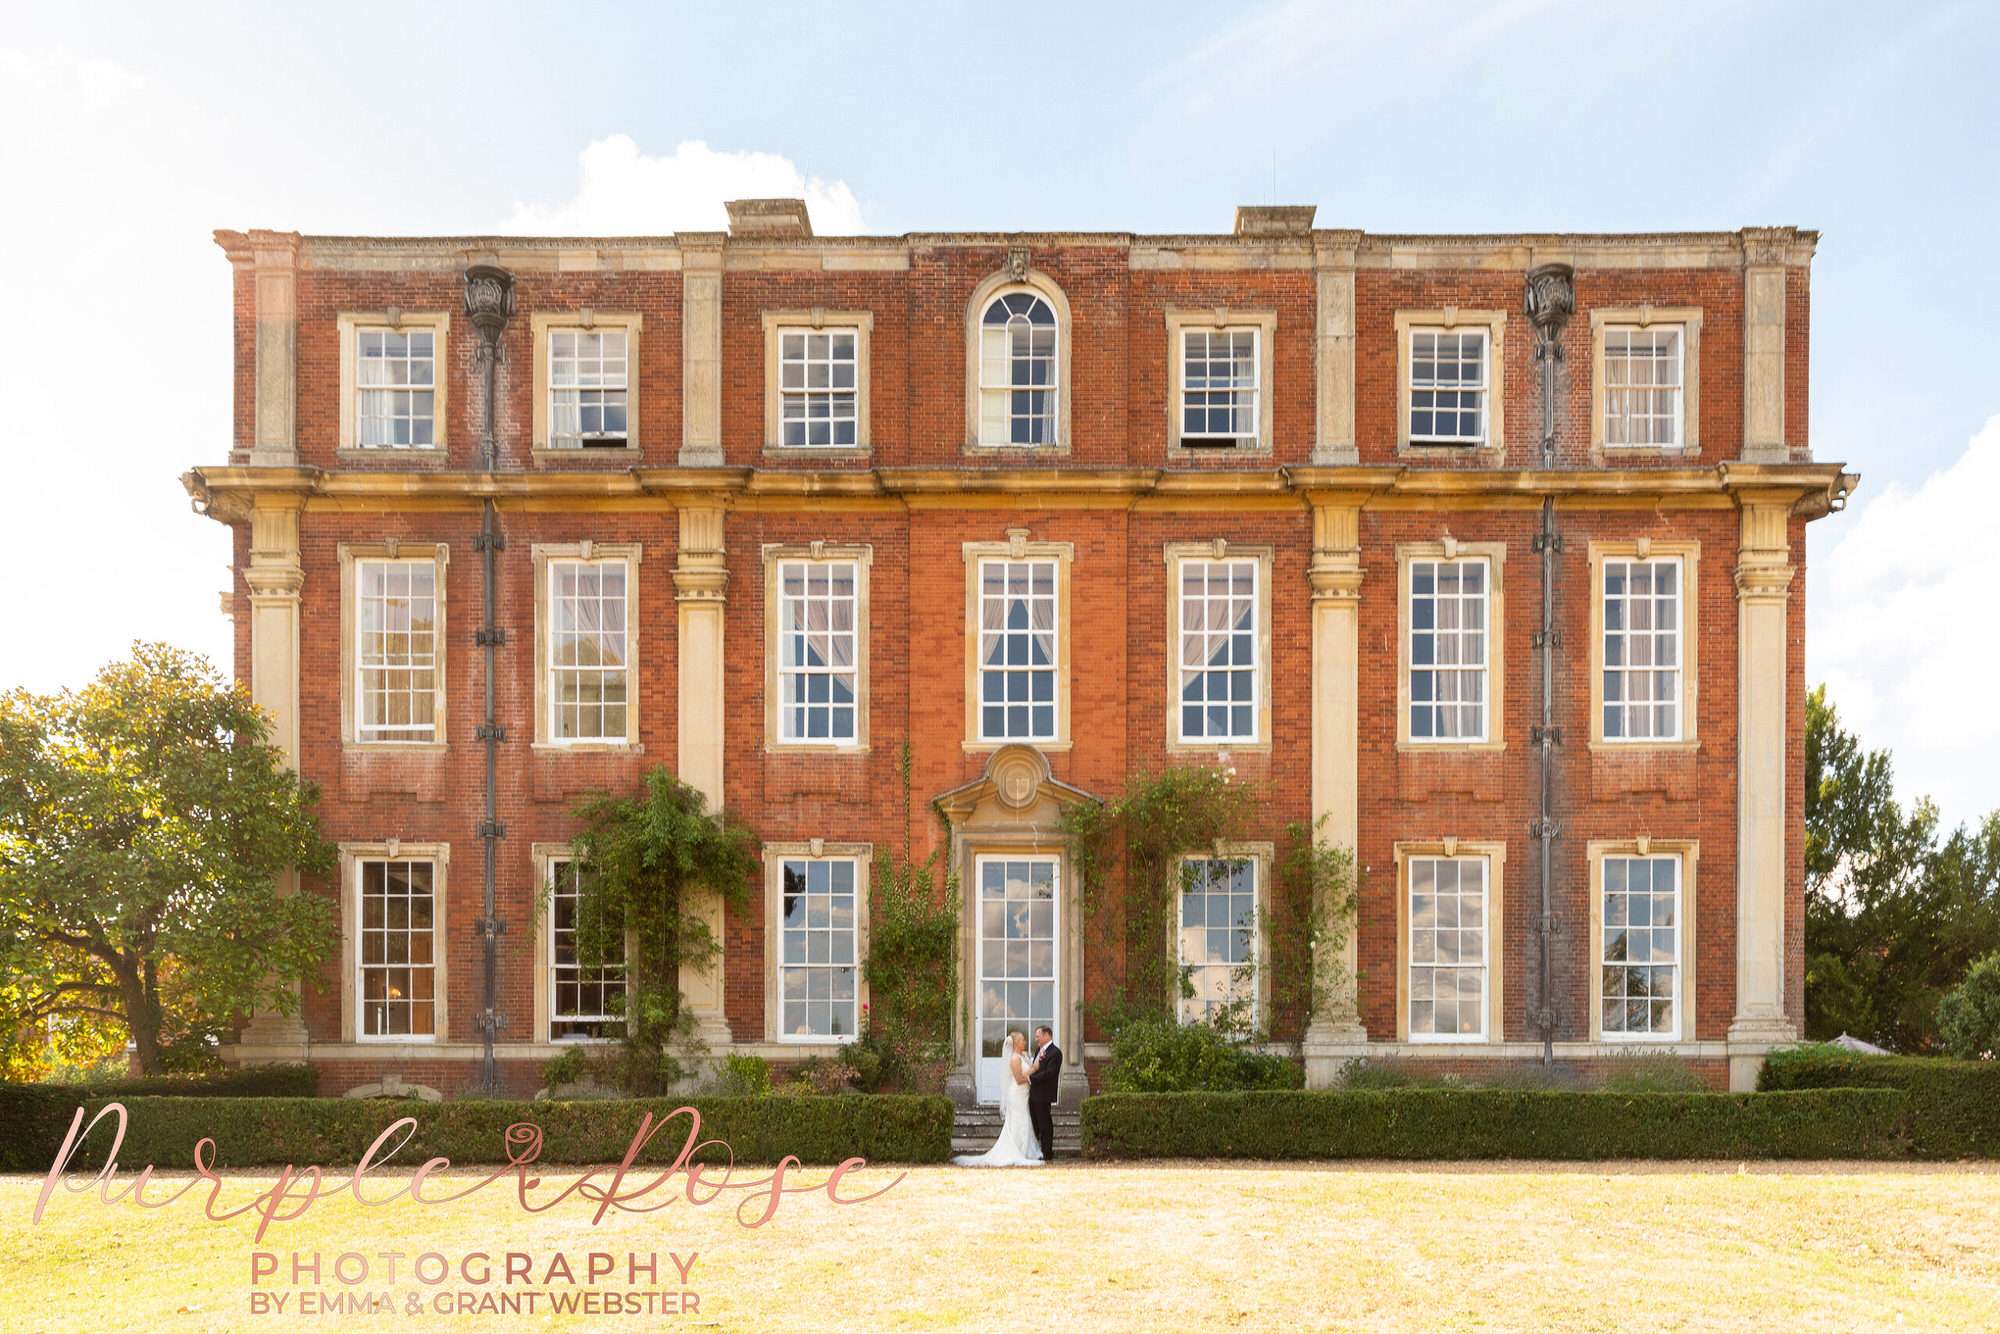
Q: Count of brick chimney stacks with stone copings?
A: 2